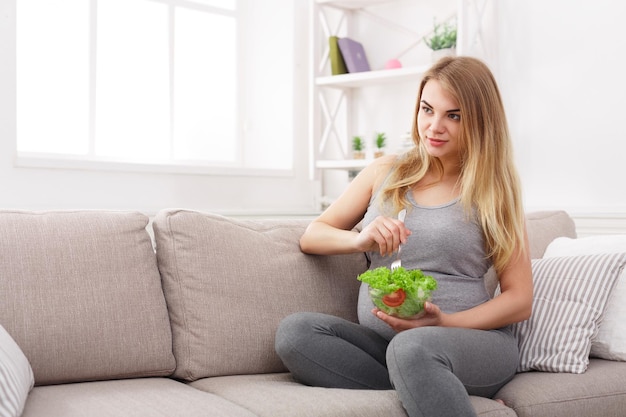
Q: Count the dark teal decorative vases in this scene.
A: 0